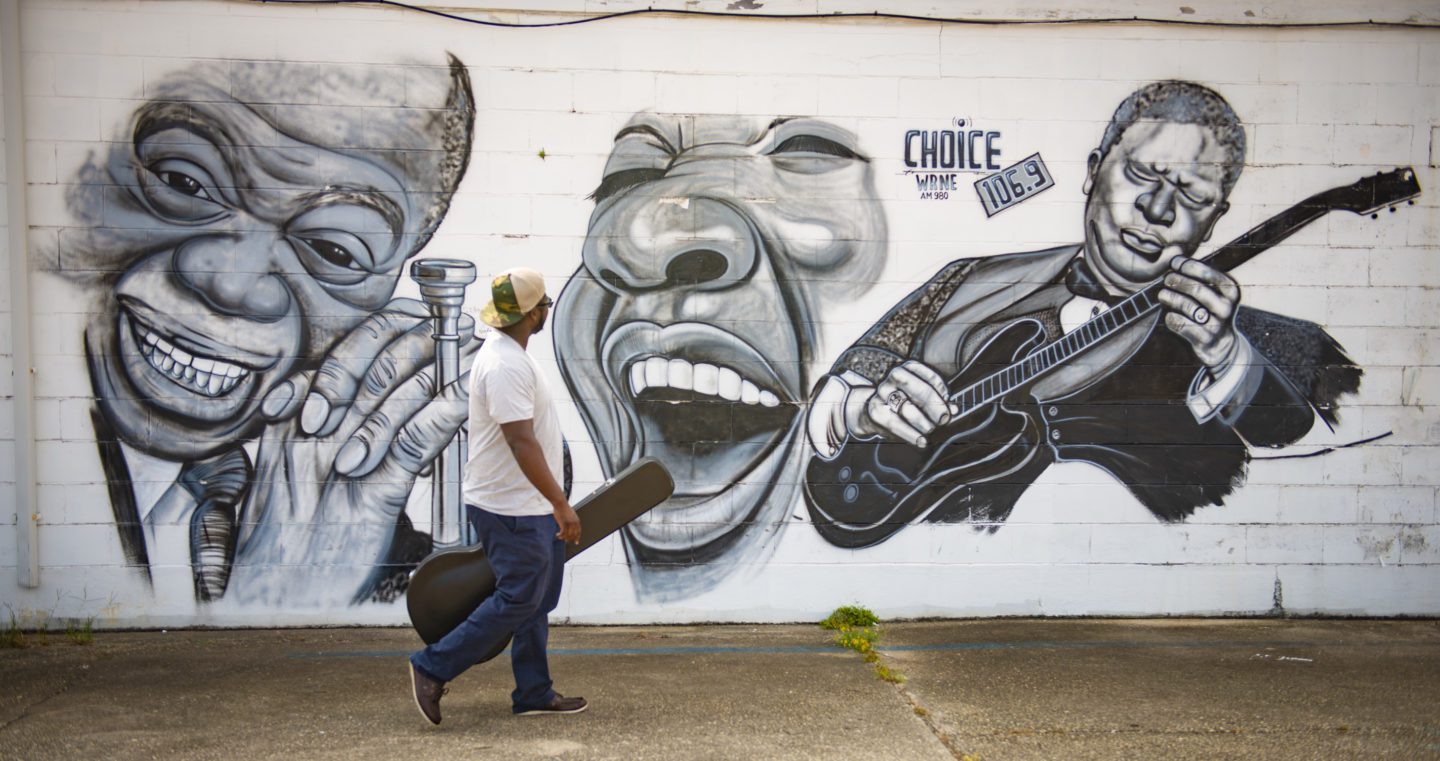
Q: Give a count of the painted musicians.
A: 3